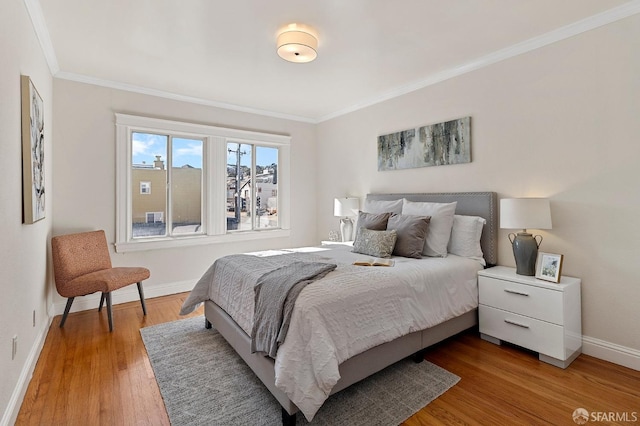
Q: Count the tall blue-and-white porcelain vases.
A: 0